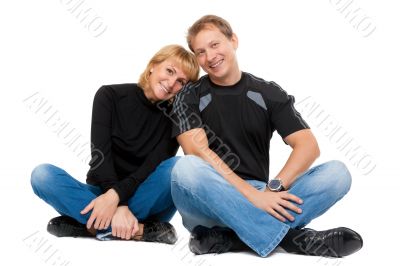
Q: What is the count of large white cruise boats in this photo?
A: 0